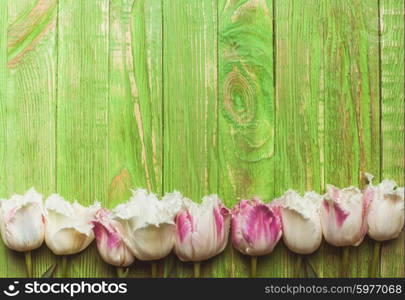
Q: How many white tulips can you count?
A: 5